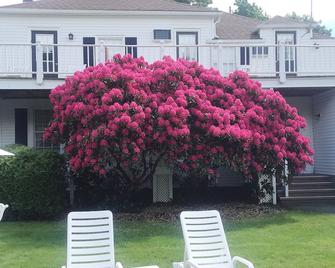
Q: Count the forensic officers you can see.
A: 0